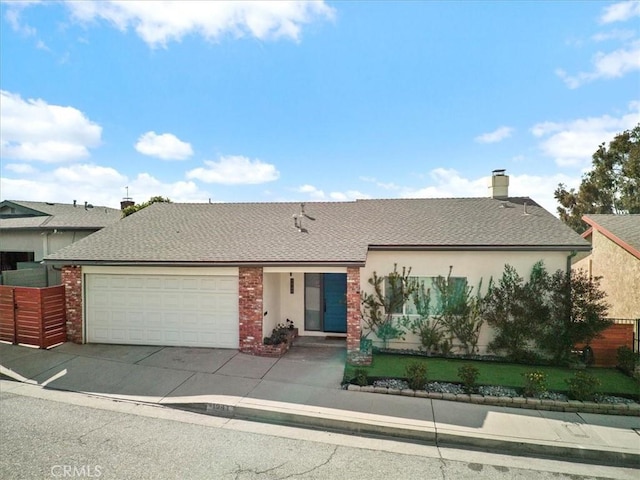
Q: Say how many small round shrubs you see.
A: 5